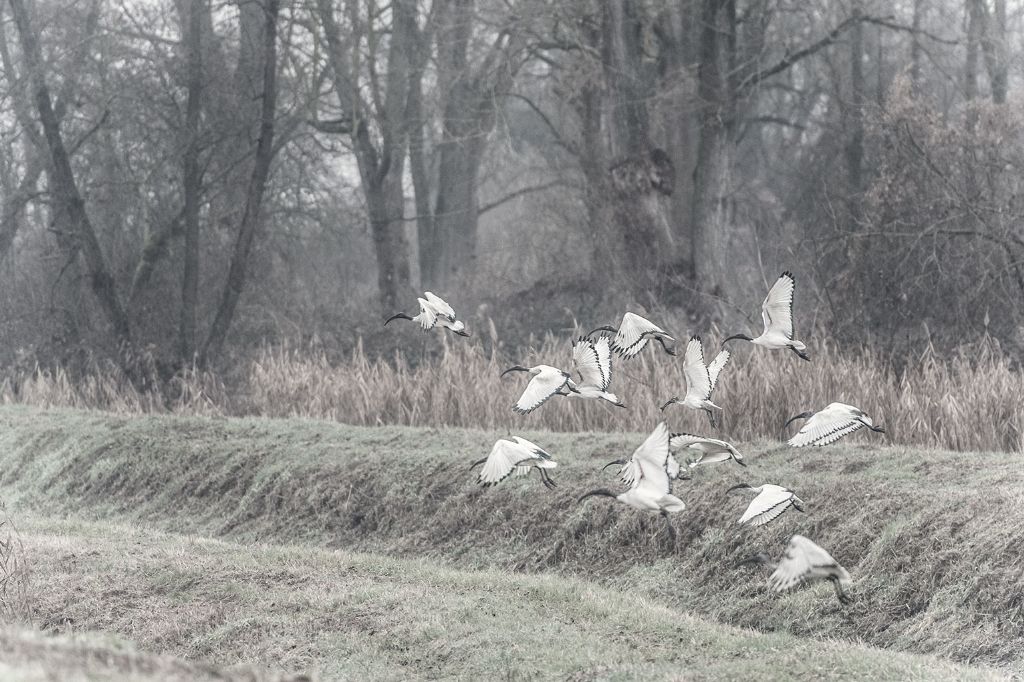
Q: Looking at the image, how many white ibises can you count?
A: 13